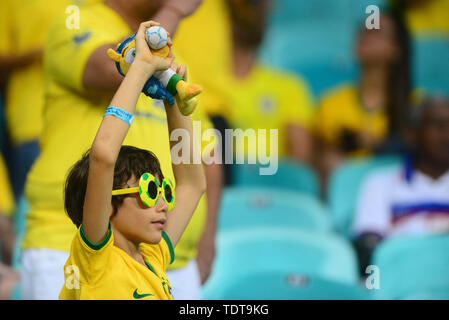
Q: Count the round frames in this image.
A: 2